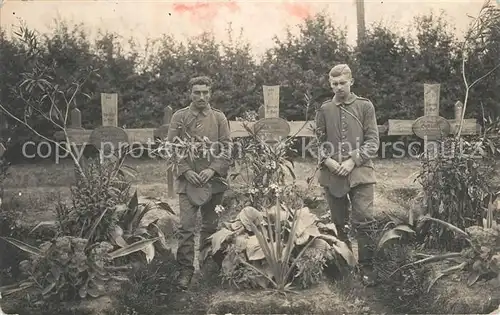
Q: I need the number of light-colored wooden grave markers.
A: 3